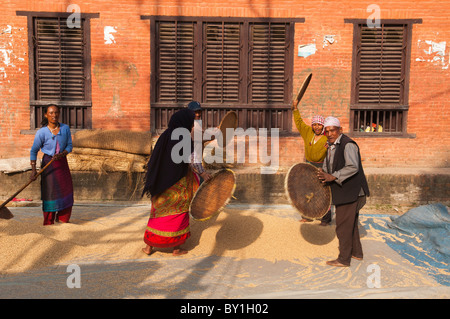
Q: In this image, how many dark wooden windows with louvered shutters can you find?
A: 3